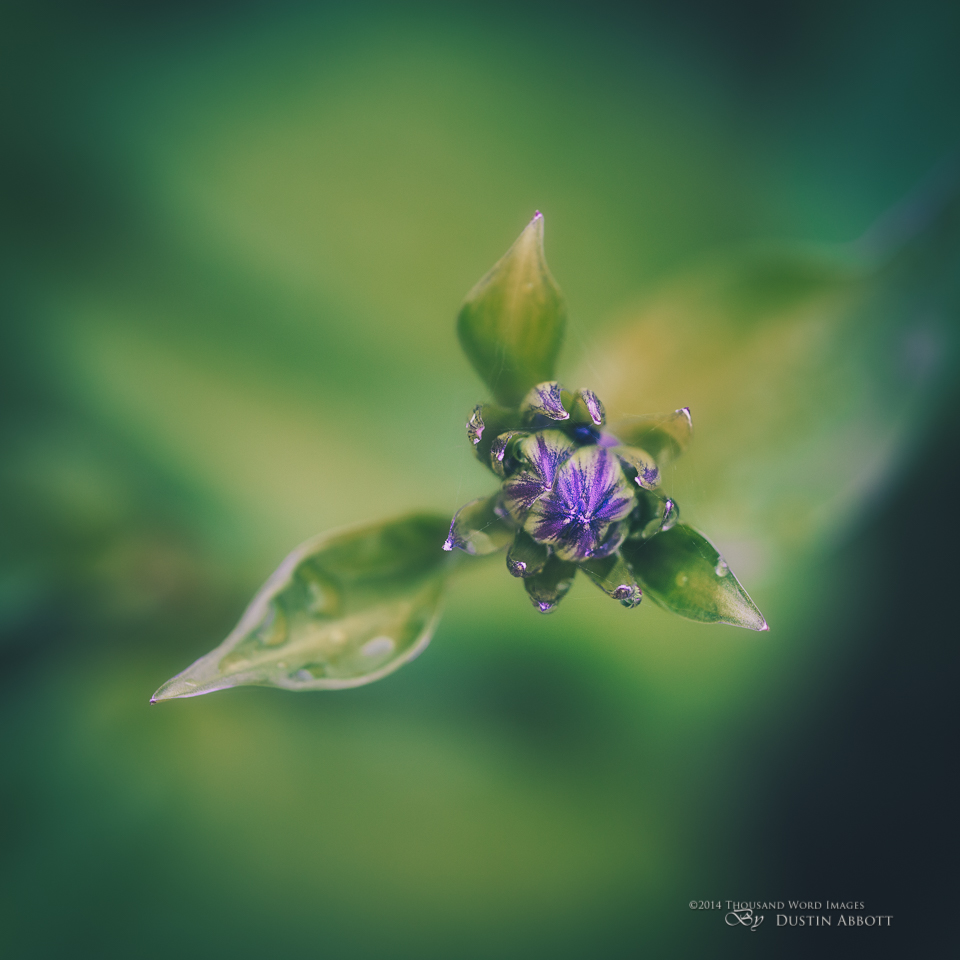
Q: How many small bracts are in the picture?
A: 11